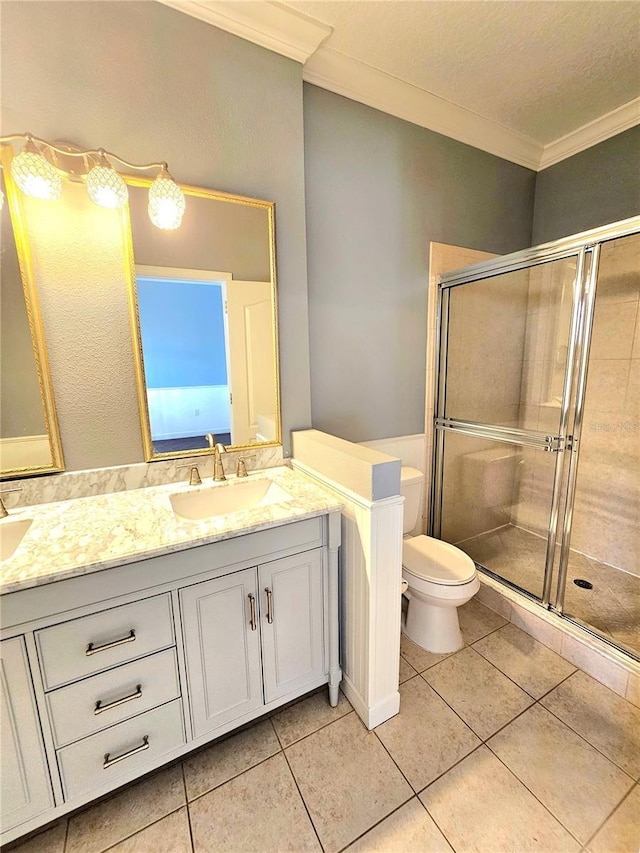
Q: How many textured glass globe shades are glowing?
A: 3